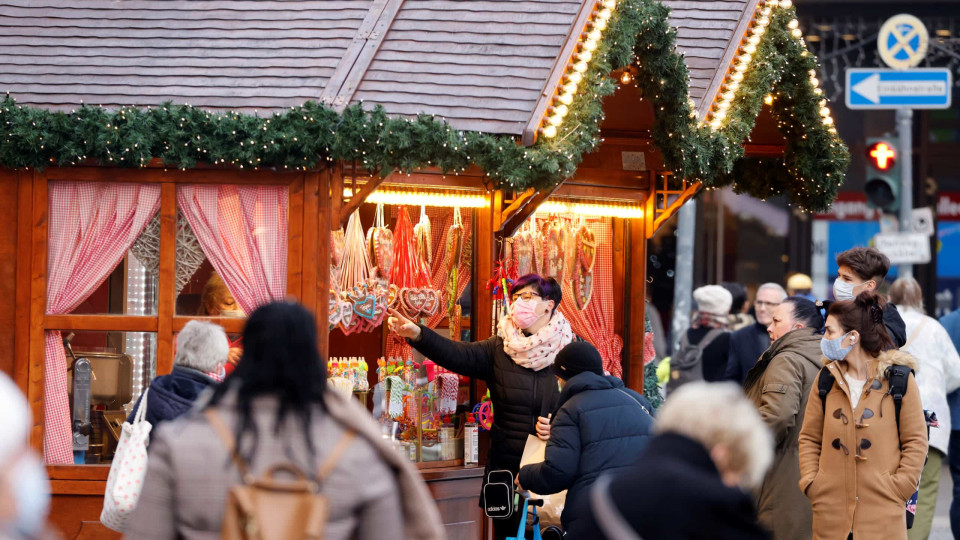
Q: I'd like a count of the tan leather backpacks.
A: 1